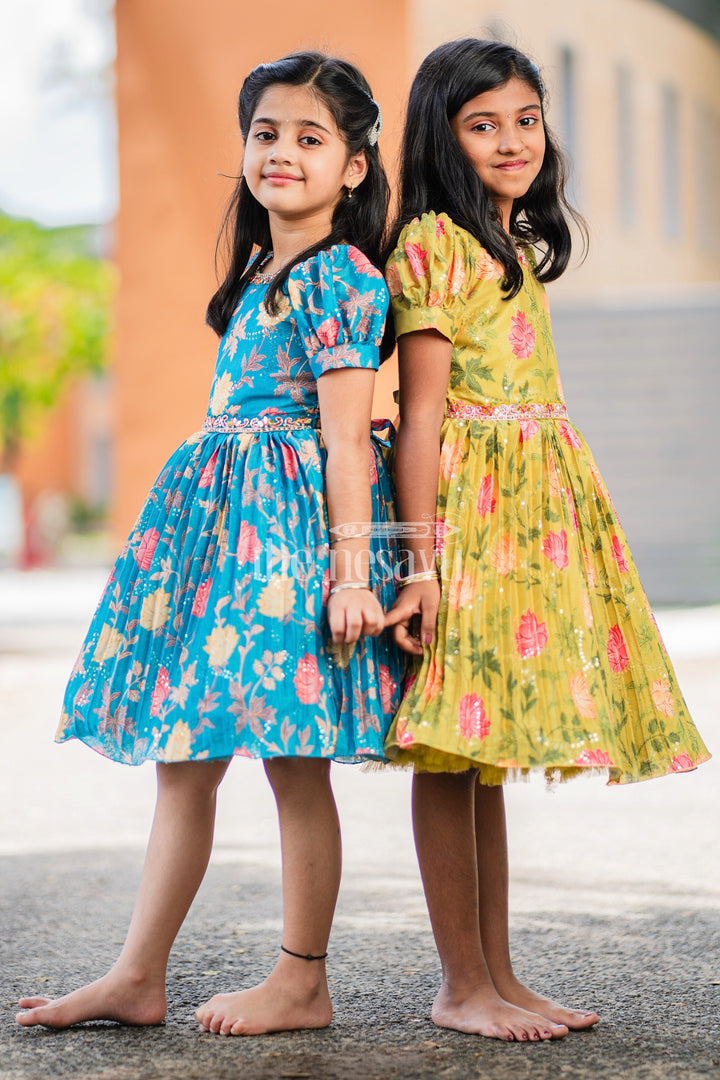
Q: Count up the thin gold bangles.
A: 4